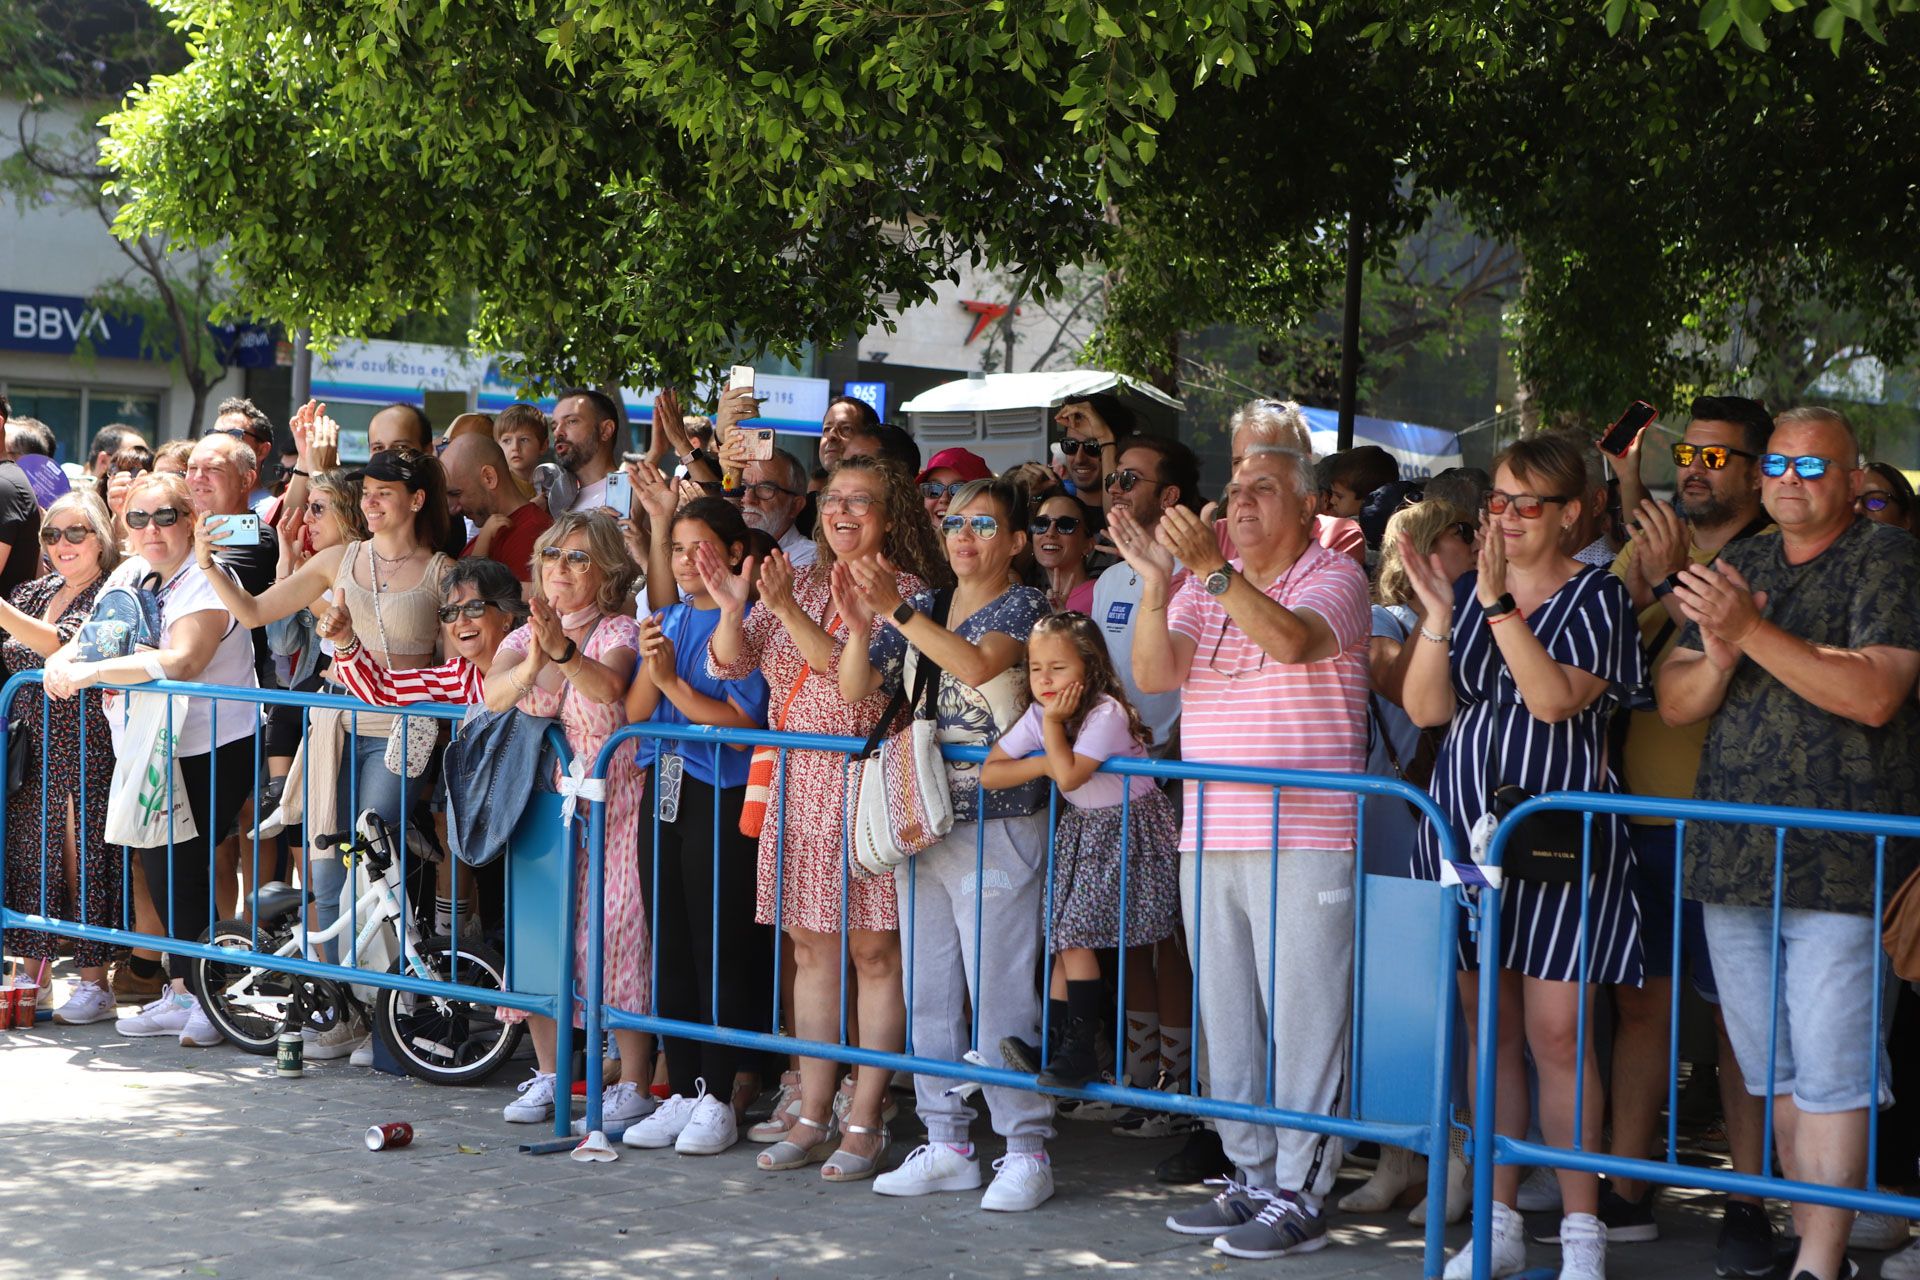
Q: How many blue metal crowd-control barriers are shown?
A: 3